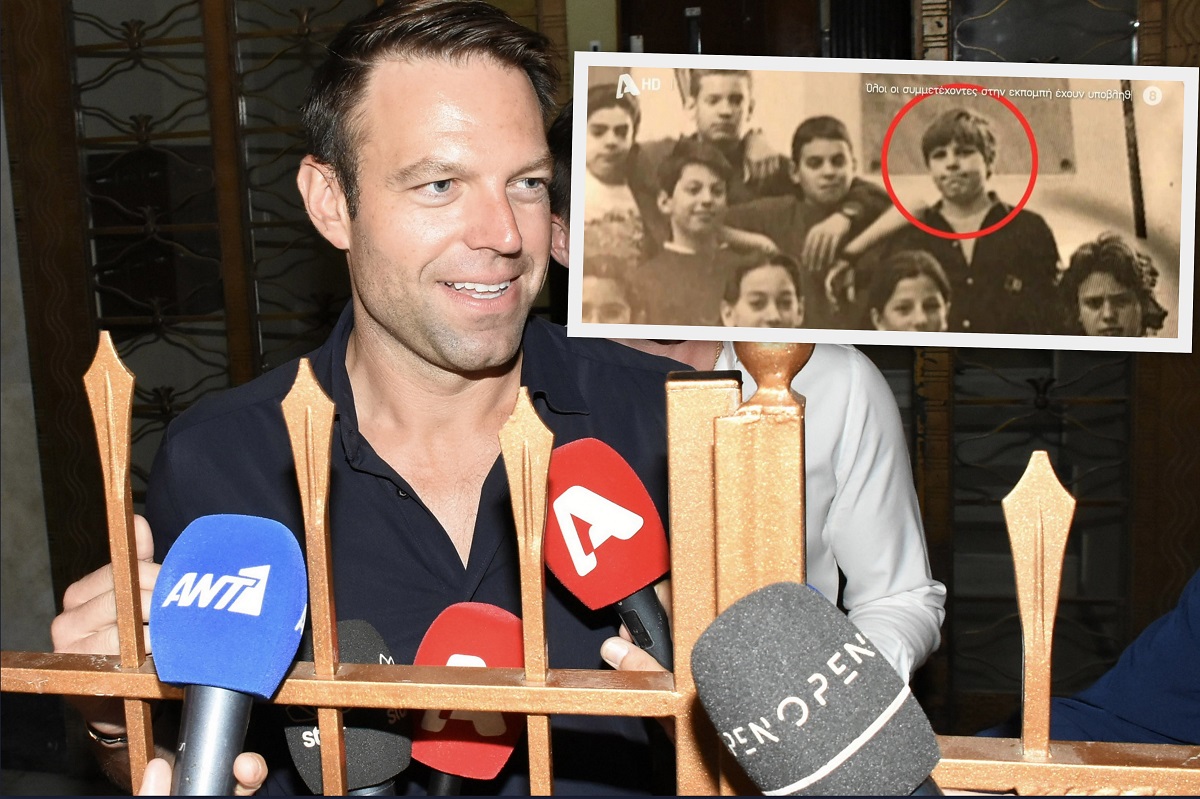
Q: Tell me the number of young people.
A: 9